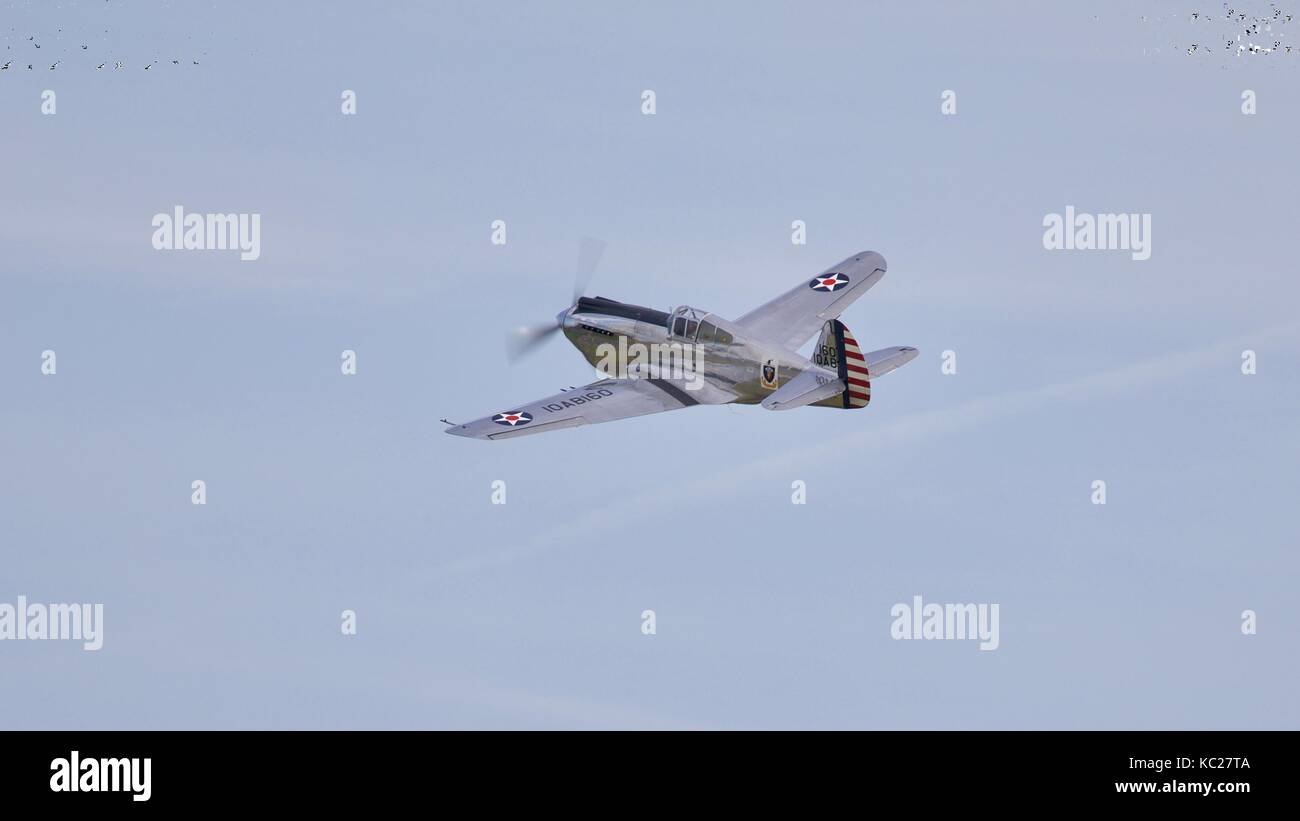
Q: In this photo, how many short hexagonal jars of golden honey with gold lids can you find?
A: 0